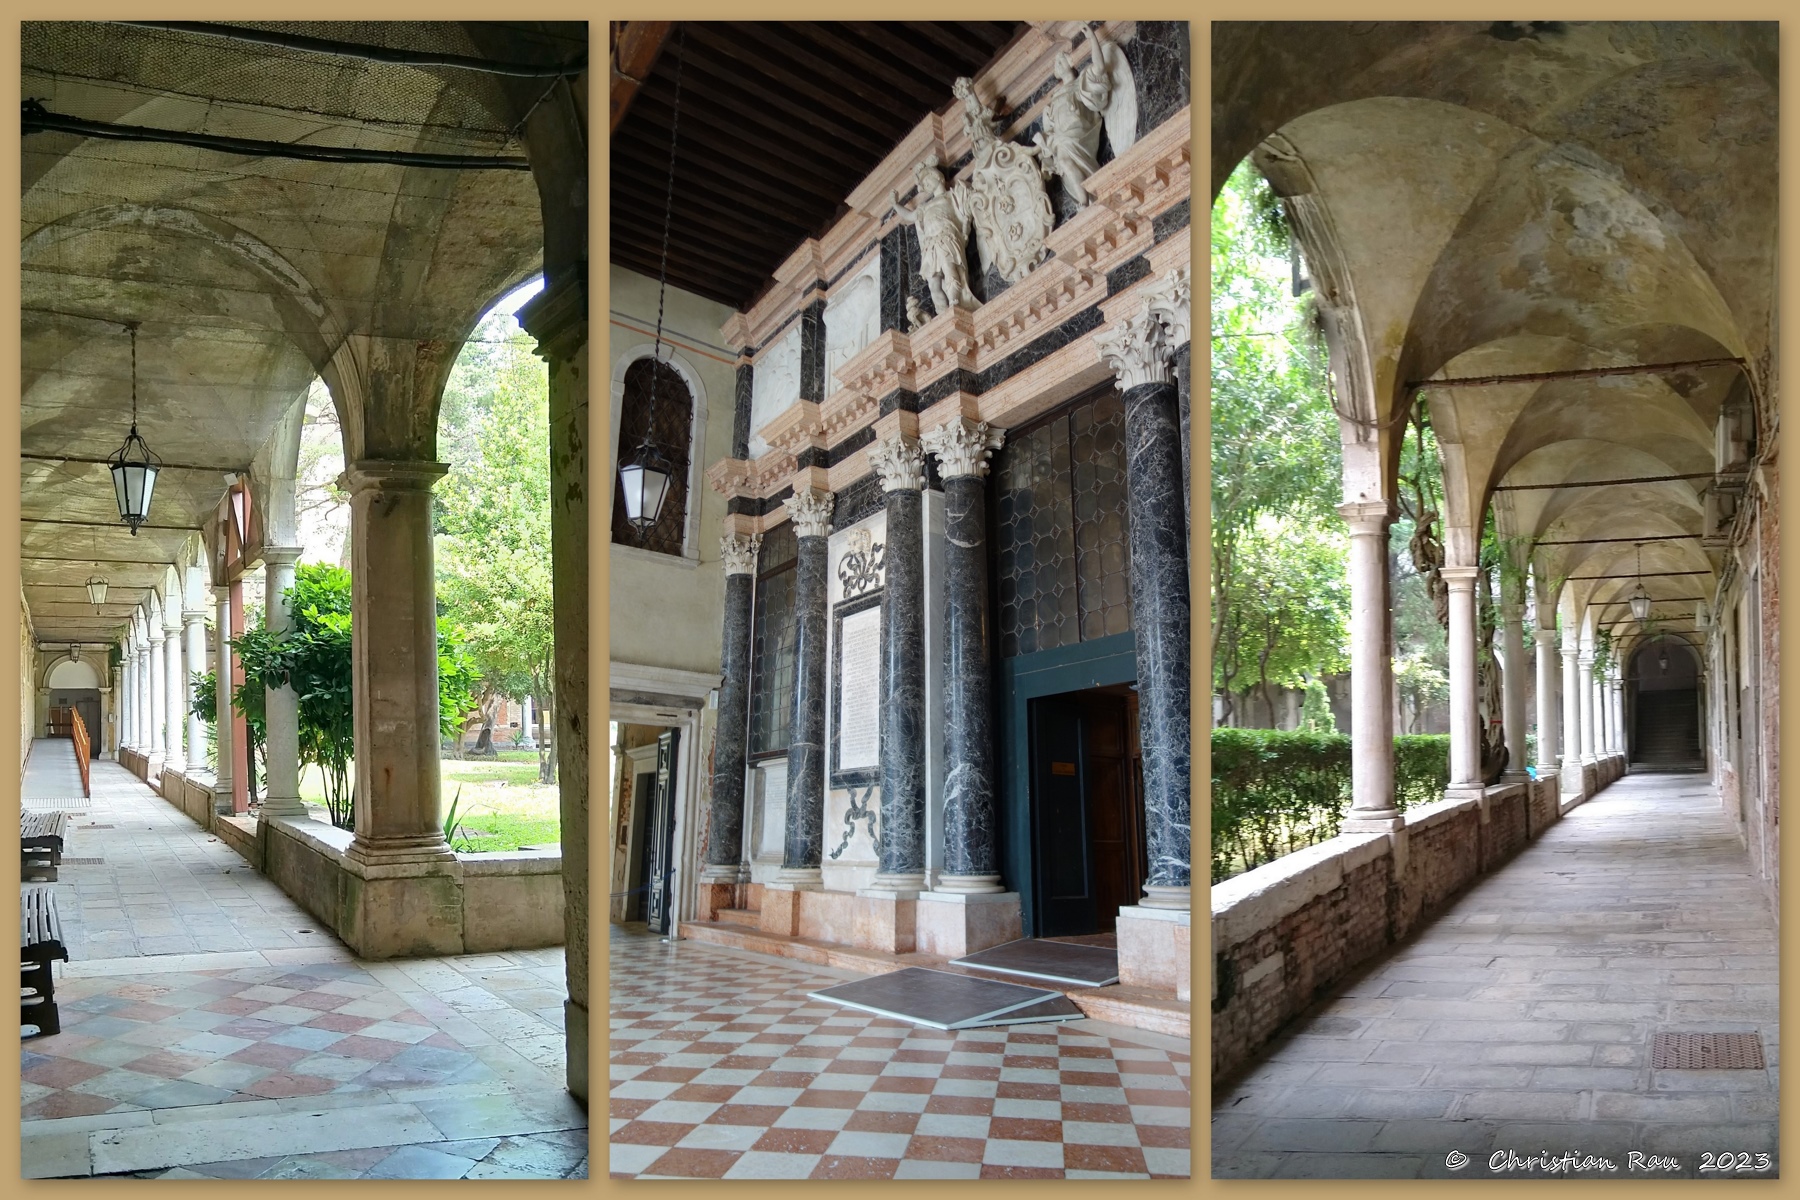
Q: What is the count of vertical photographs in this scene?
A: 3